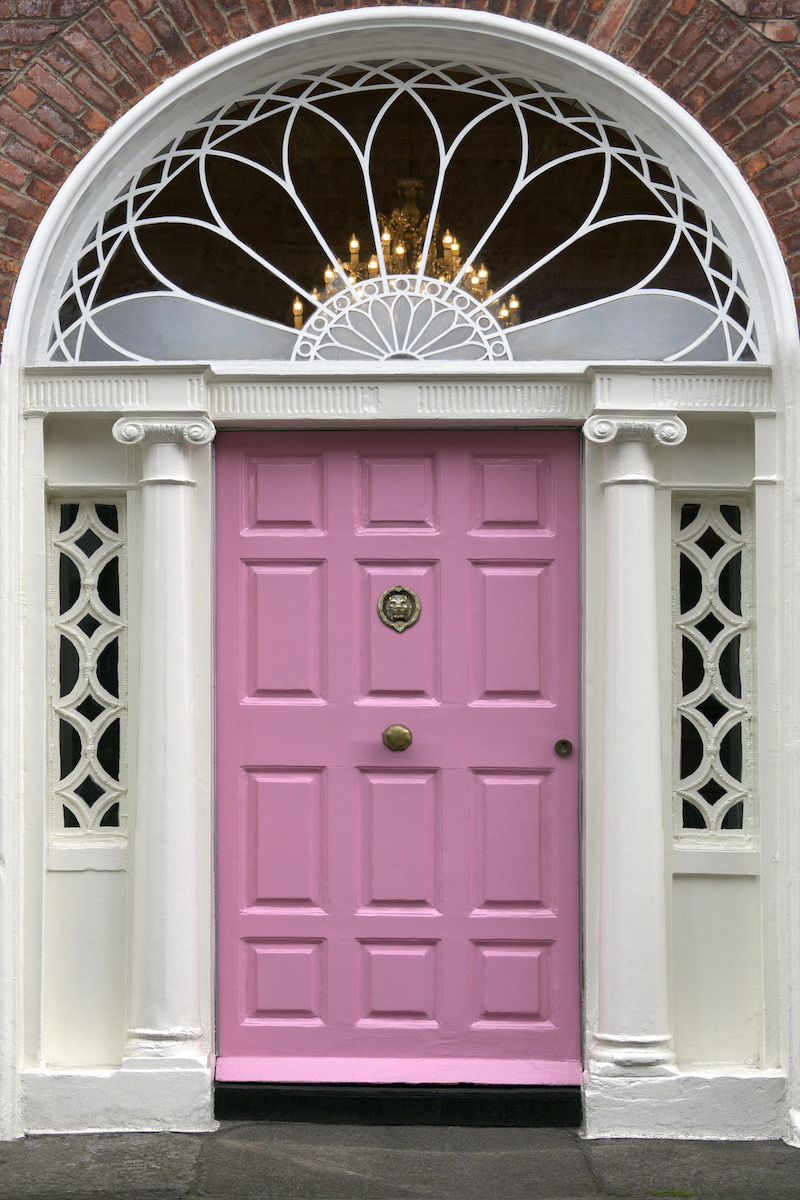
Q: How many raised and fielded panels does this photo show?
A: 12